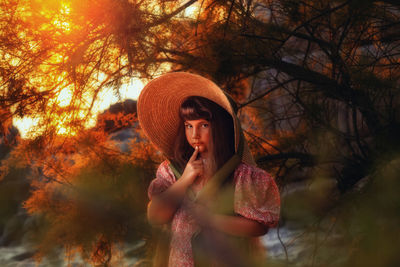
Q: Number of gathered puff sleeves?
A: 2